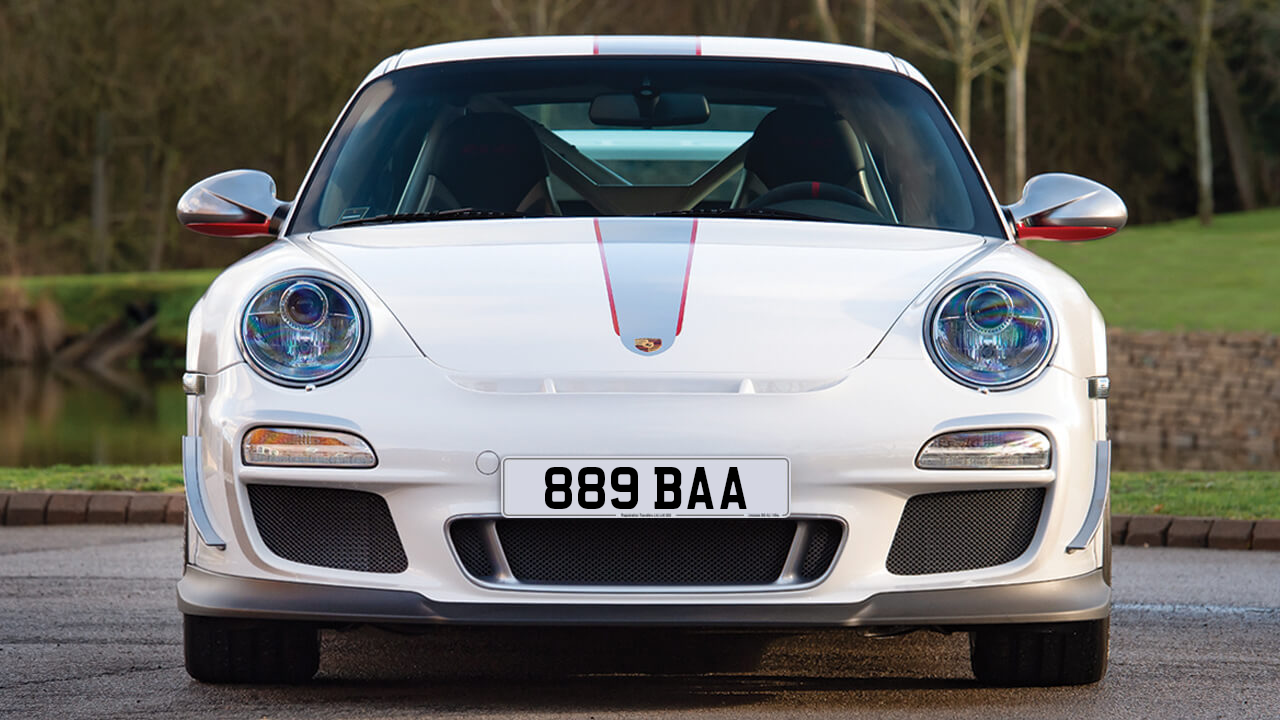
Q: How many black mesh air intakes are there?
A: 3